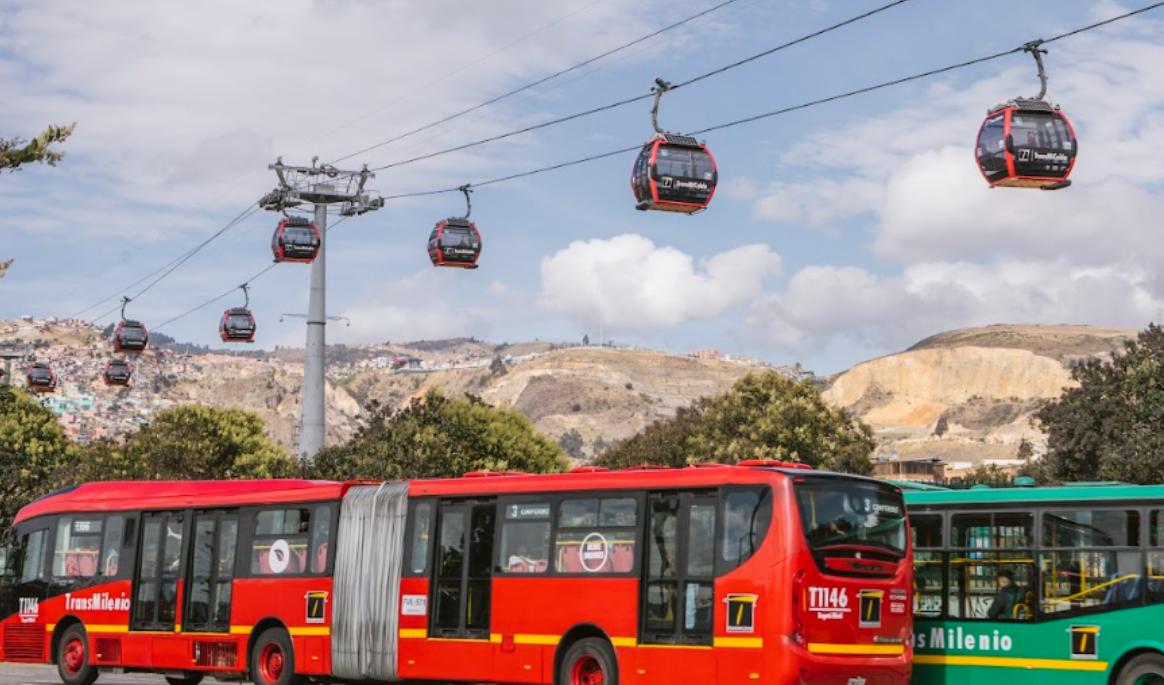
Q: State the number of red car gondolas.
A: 8